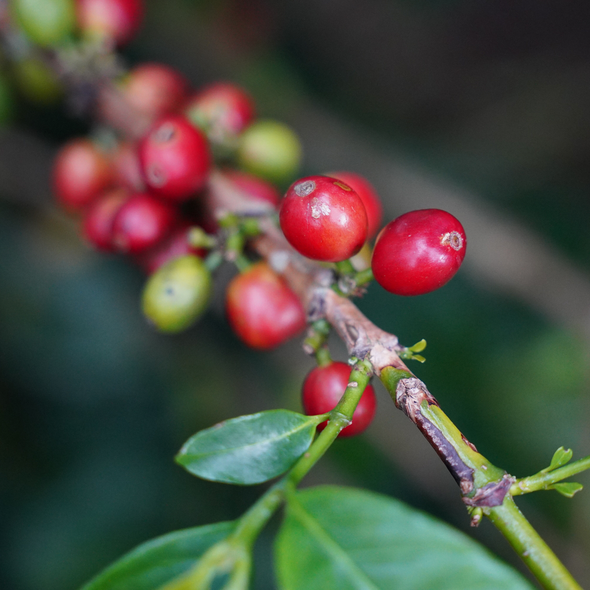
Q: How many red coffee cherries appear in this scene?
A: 15